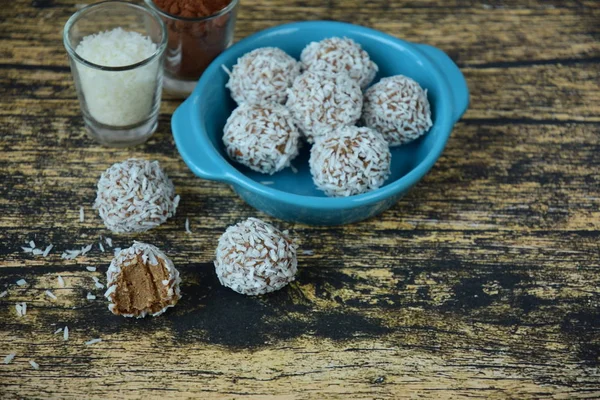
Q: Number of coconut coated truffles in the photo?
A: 9